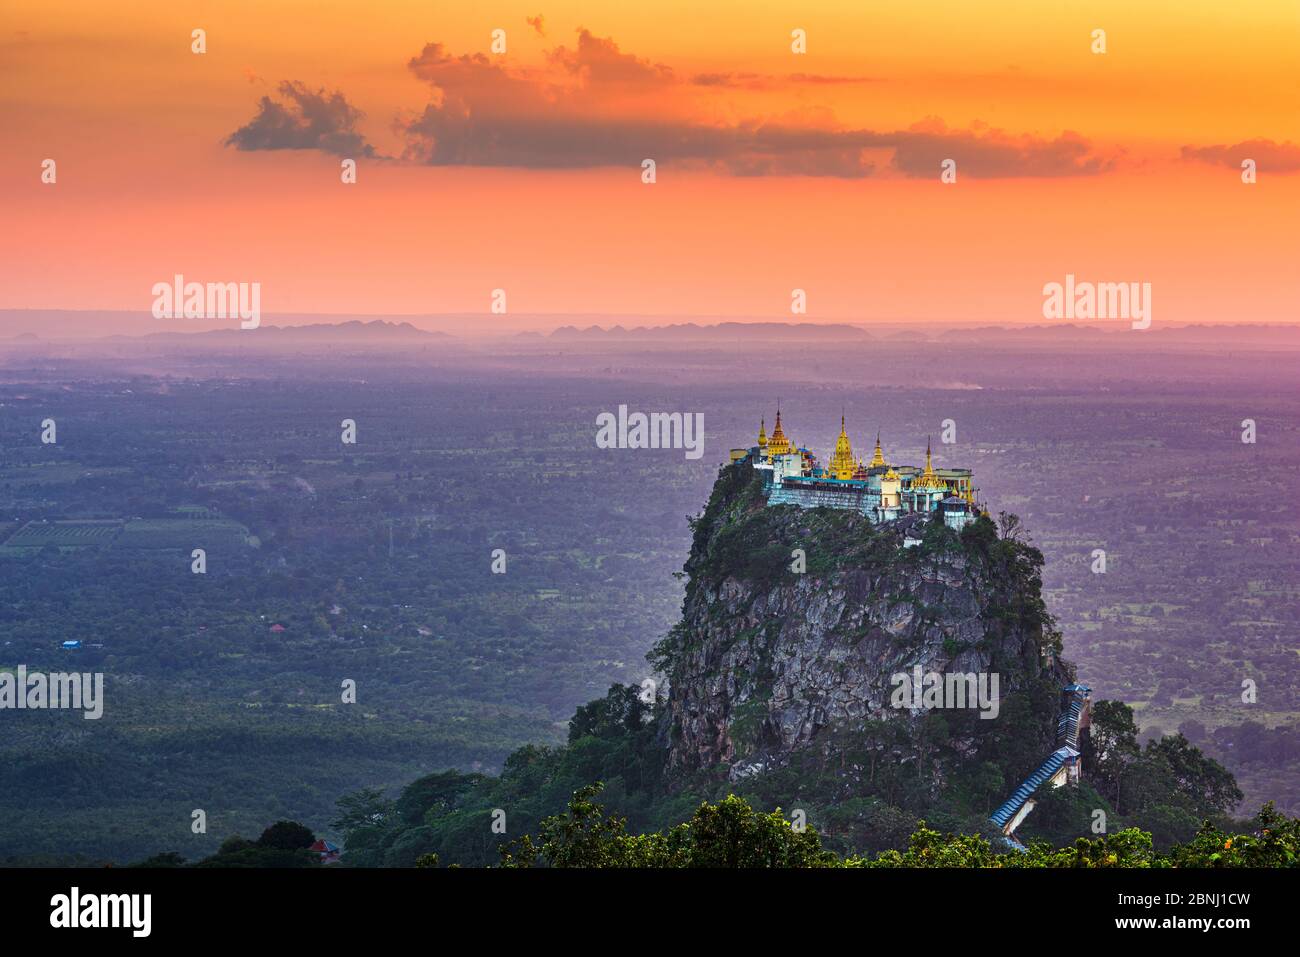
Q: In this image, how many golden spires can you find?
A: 5